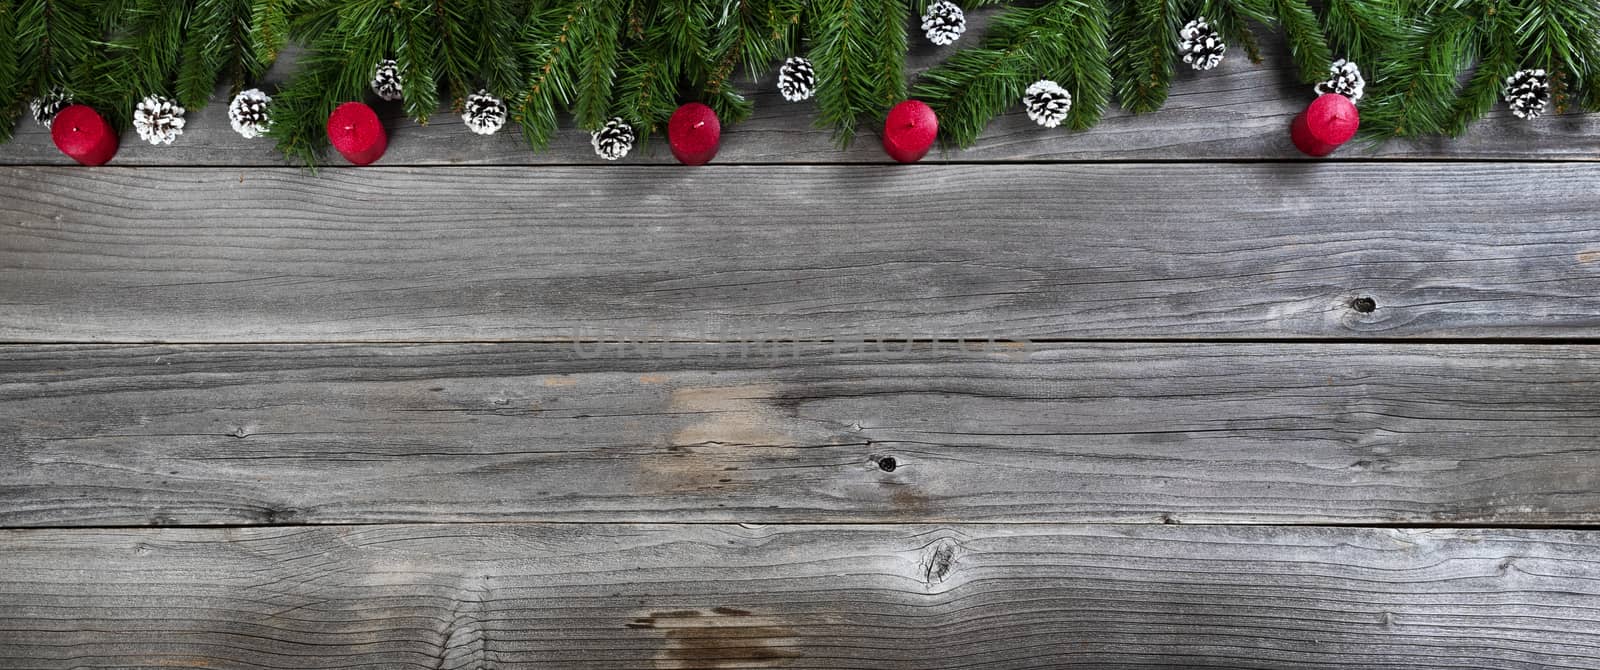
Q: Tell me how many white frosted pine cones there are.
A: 12